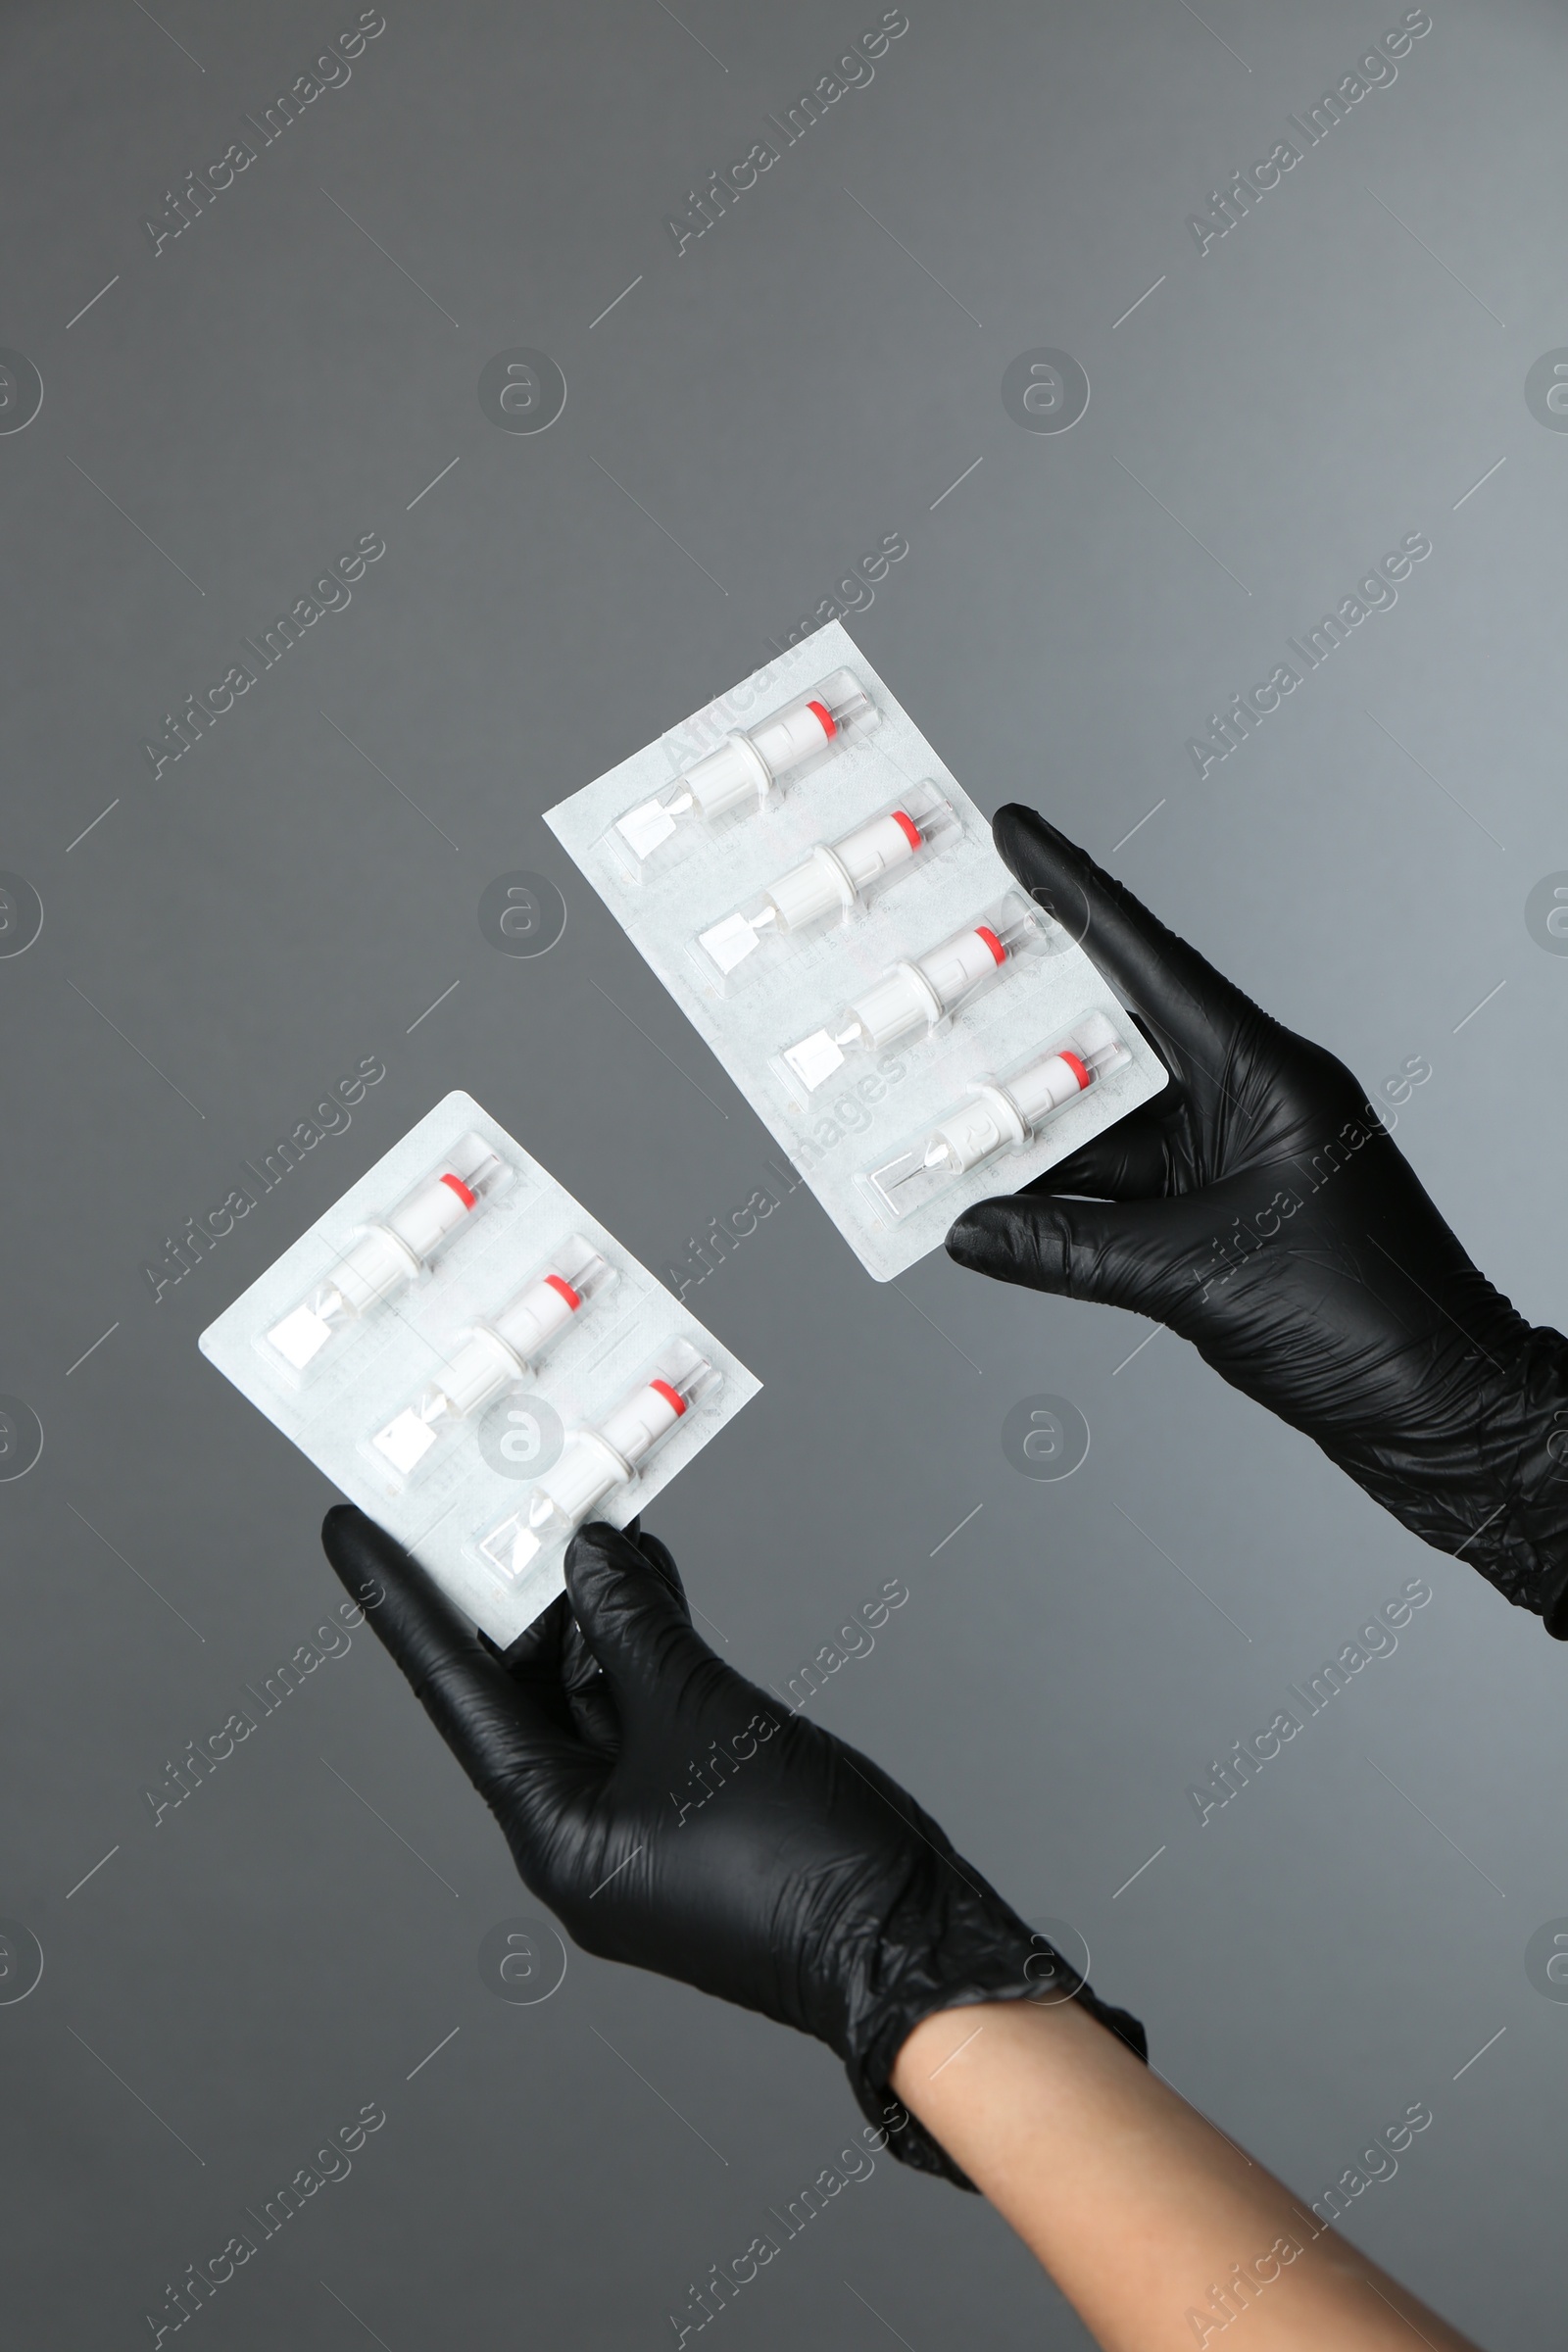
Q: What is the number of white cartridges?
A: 7